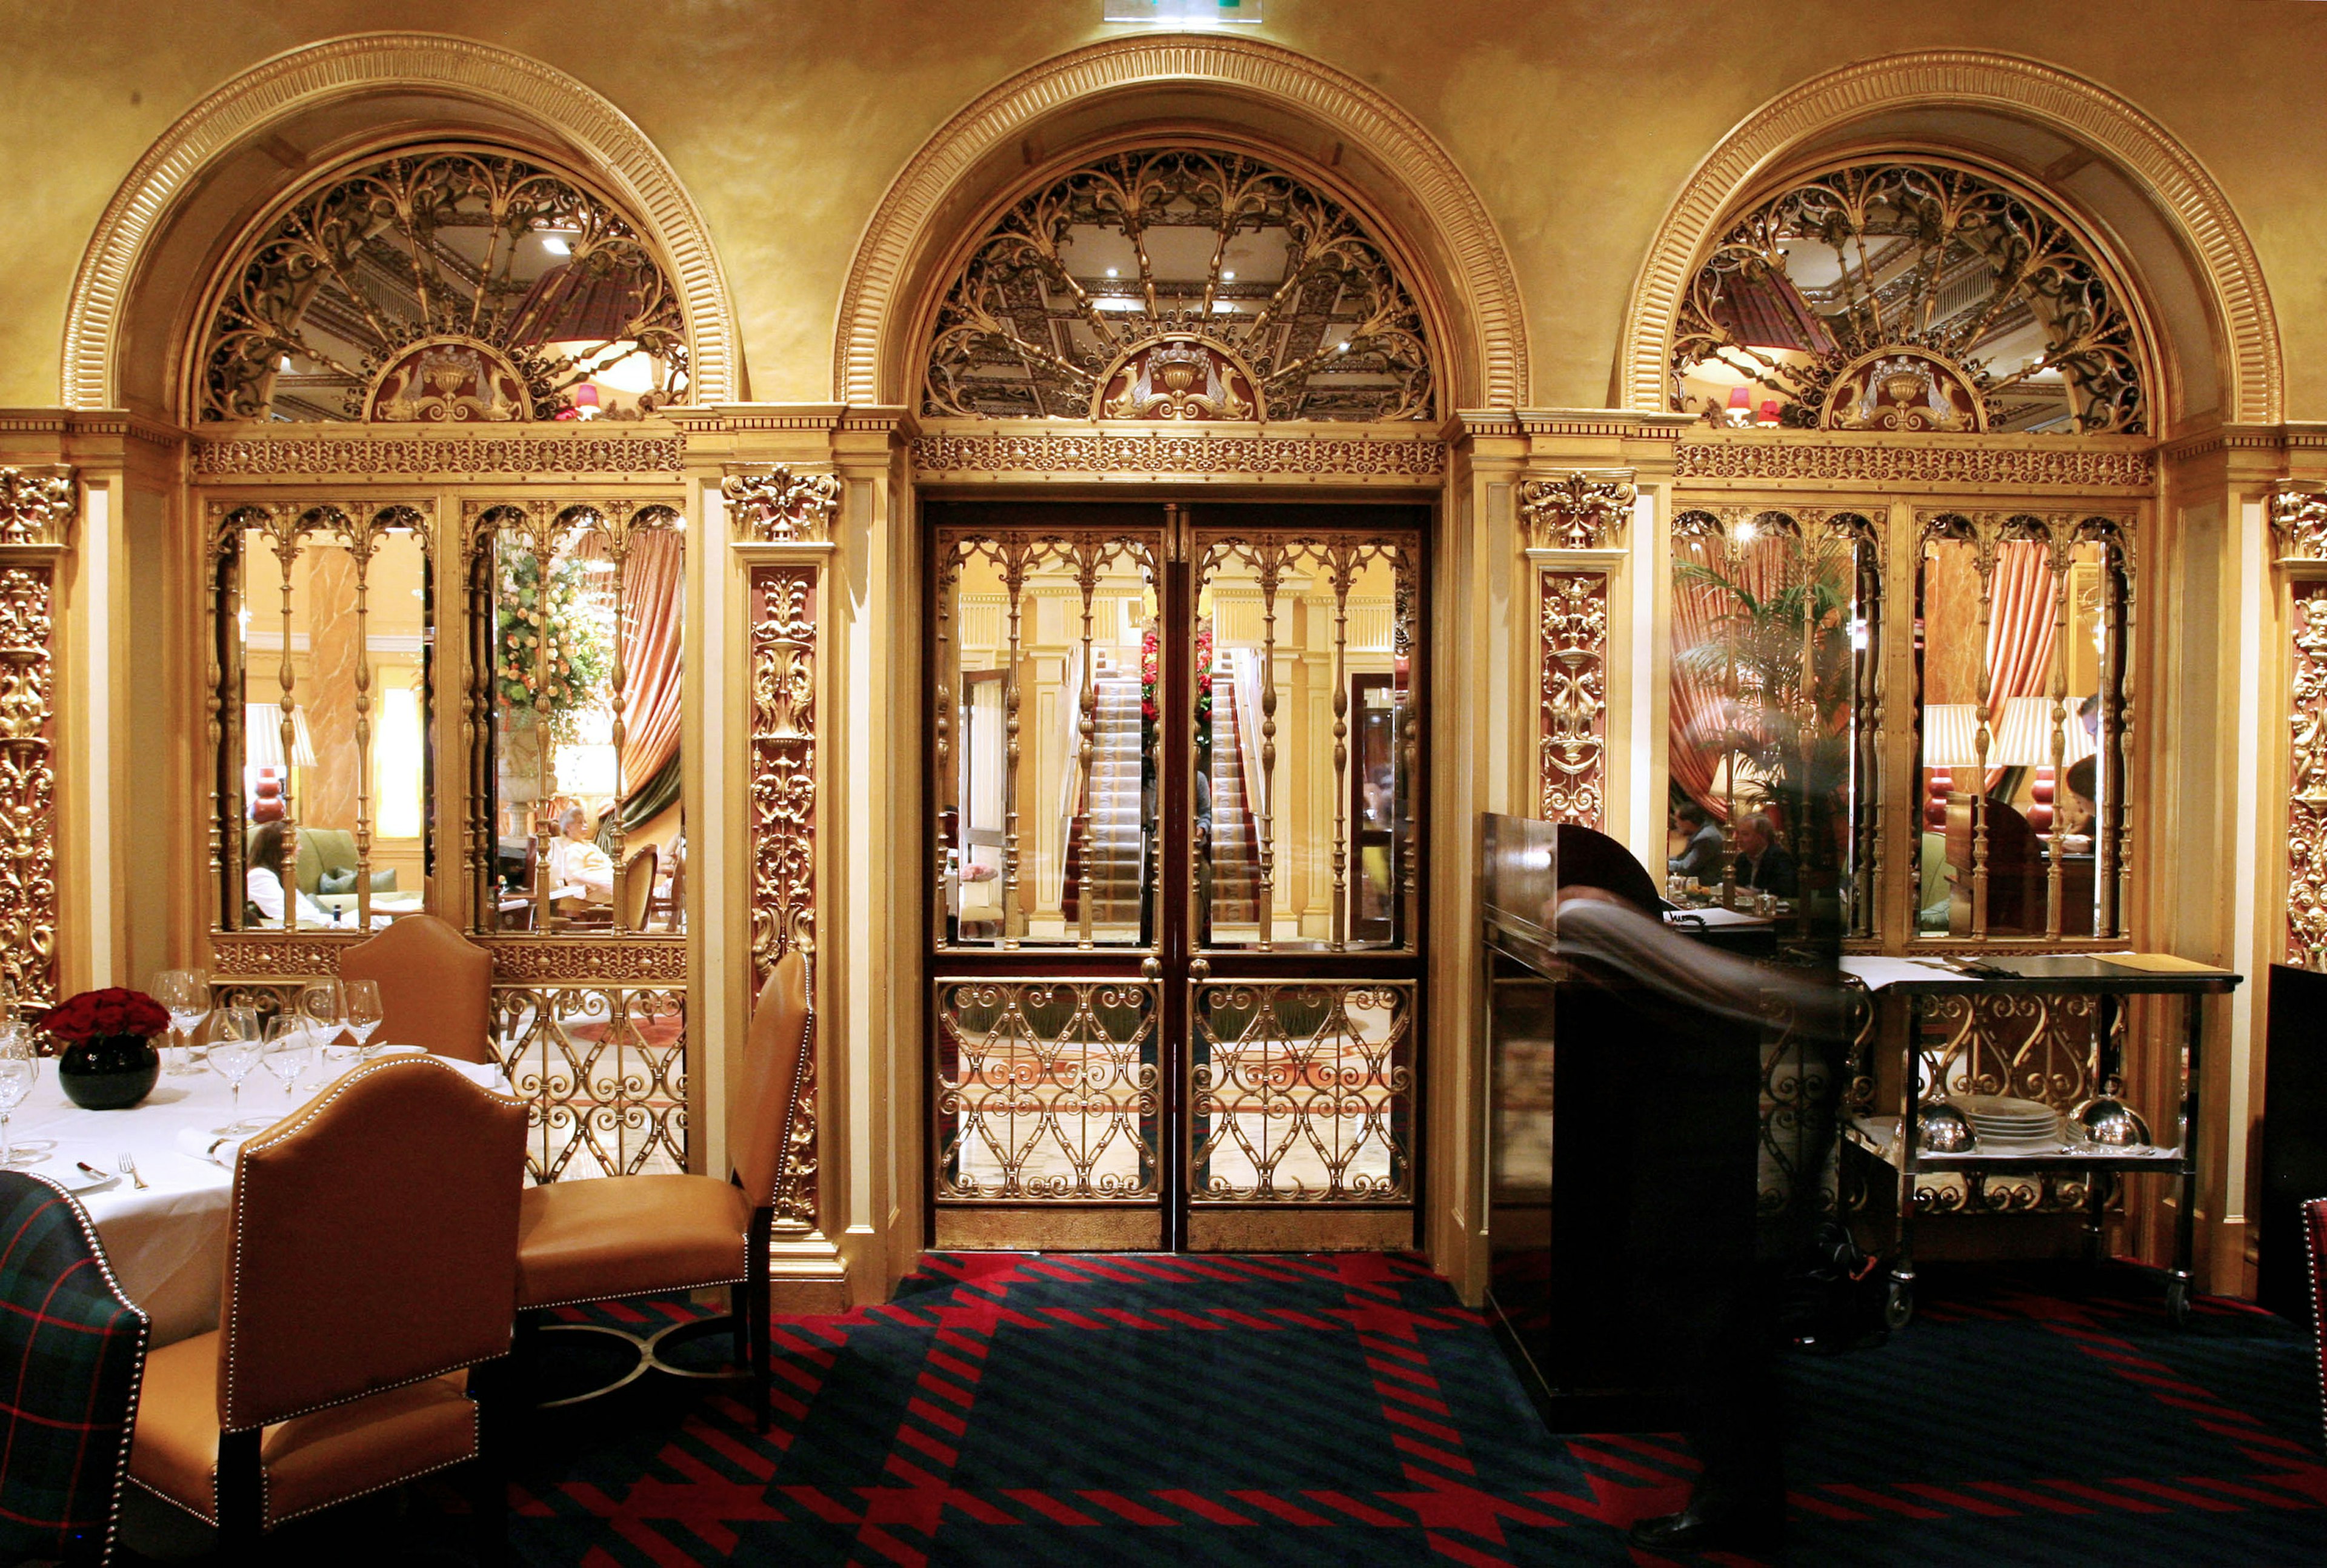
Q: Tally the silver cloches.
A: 2